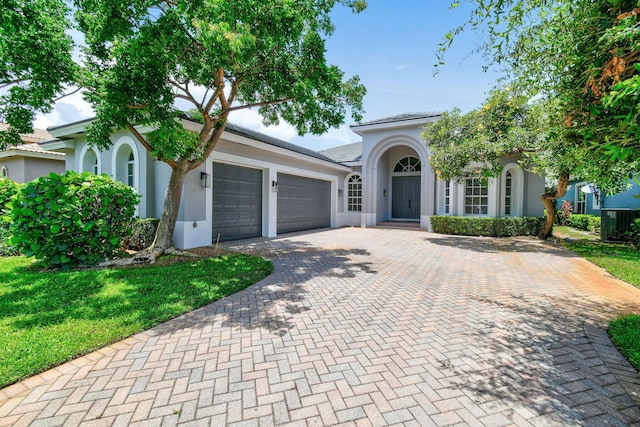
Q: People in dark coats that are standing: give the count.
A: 0